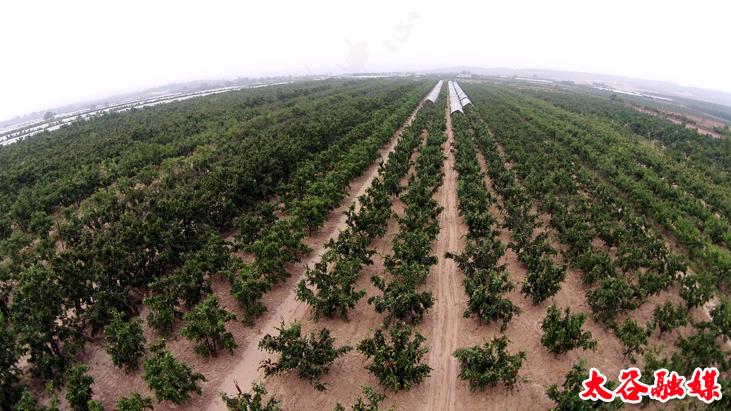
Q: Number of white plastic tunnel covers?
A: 3